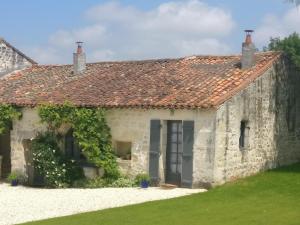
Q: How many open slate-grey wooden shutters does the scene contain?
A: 2